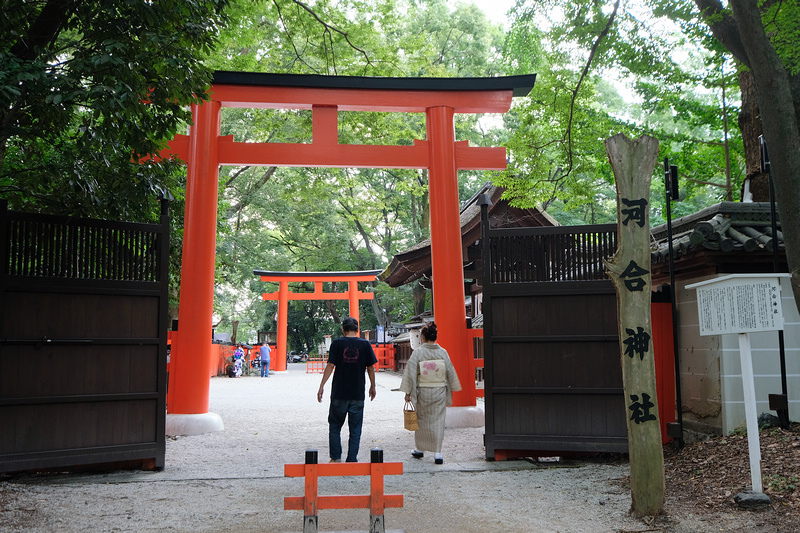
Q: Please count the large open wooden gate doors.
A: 2